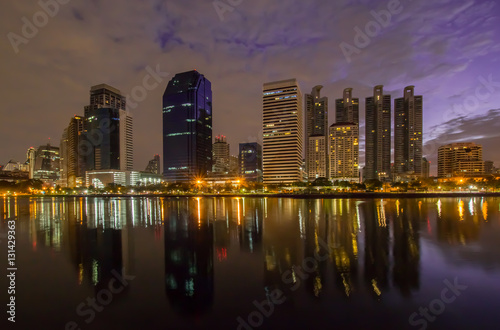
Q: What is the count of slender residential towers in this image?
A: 4